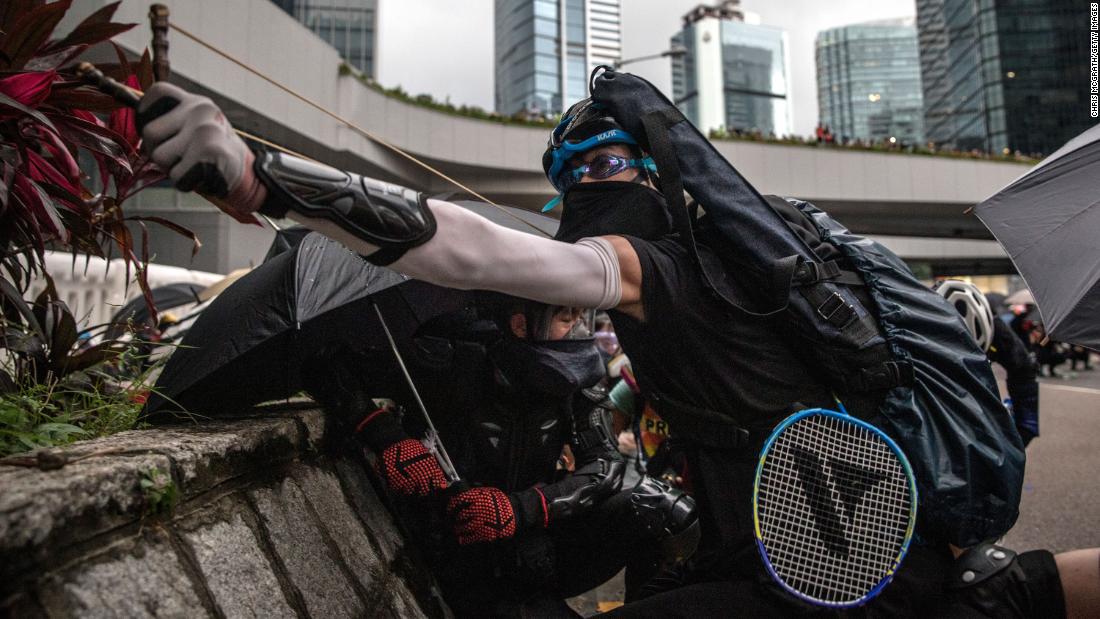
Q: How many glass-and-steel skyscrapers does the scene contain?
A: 5